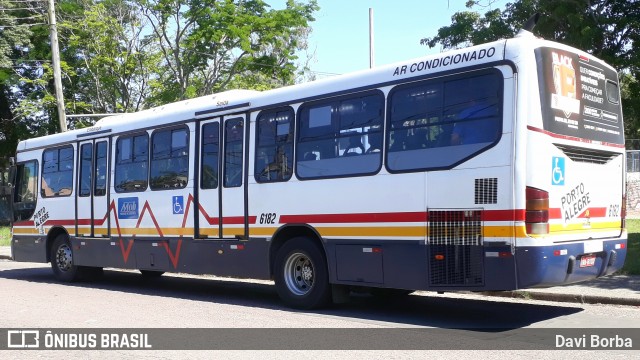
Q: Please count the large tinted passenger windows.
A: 6